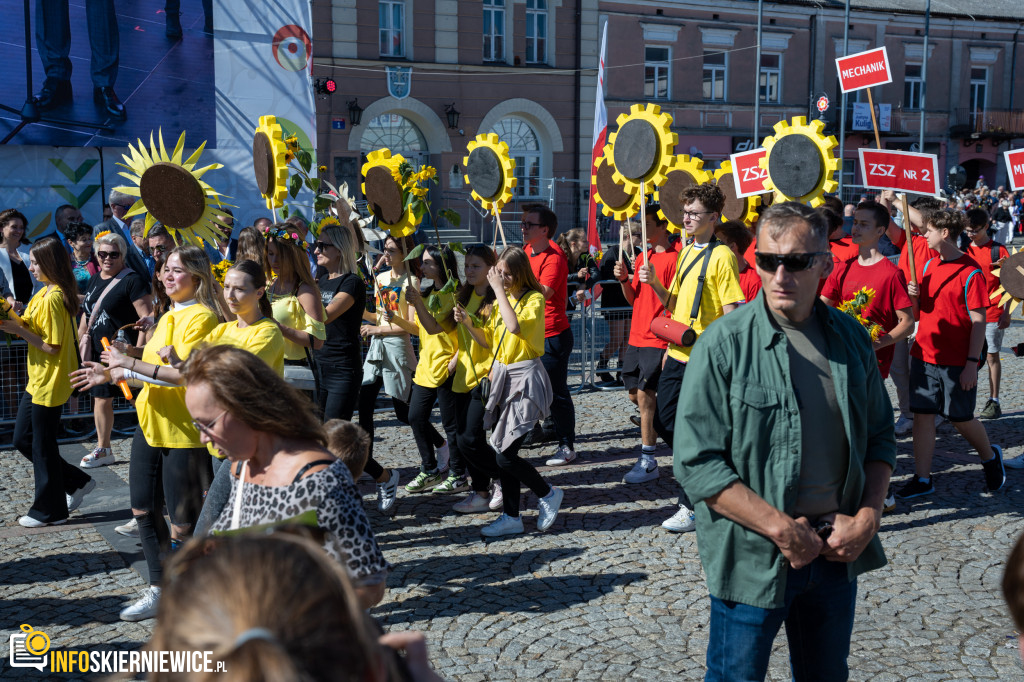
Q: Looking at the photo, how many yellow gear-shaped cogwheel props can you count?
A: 8